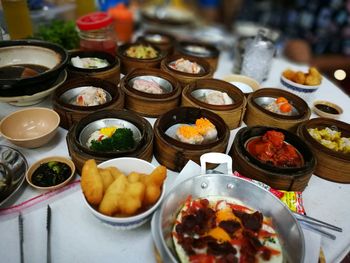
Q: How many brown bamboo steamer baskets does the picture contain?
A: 13